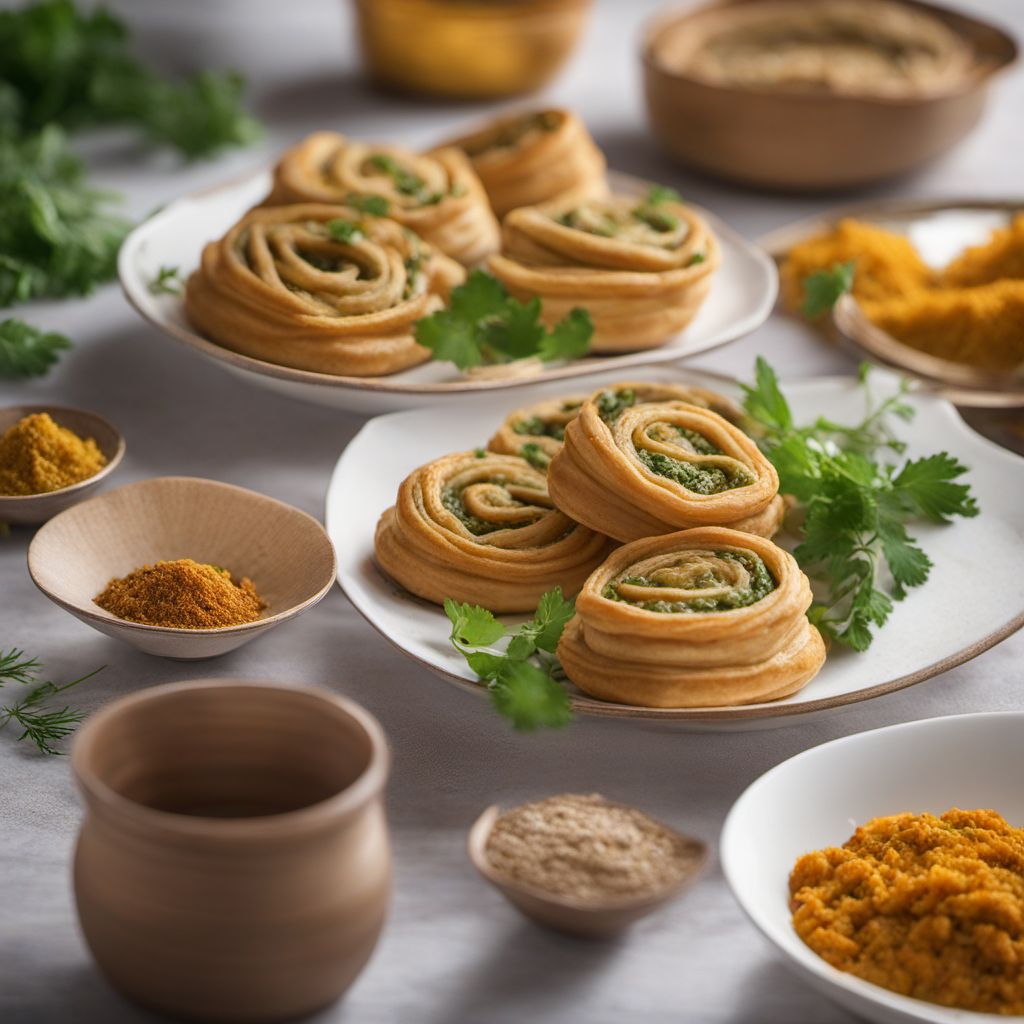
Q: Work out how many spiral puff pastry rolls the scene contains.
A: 8